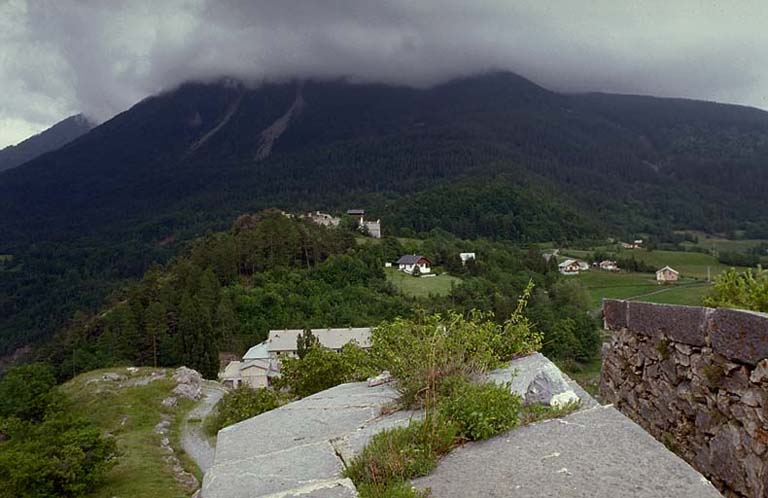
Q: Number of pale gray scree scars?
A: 2